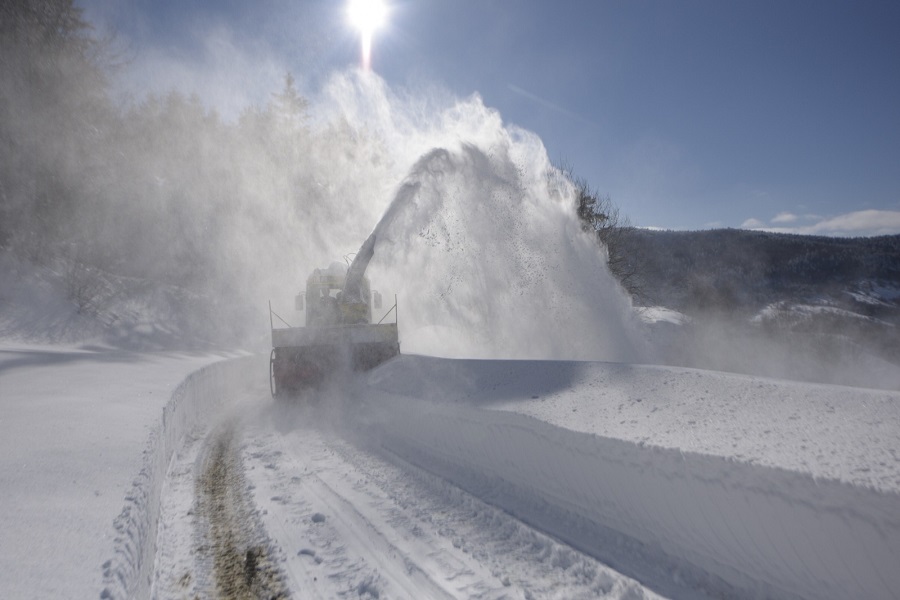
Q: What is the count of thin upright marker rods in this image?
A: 2